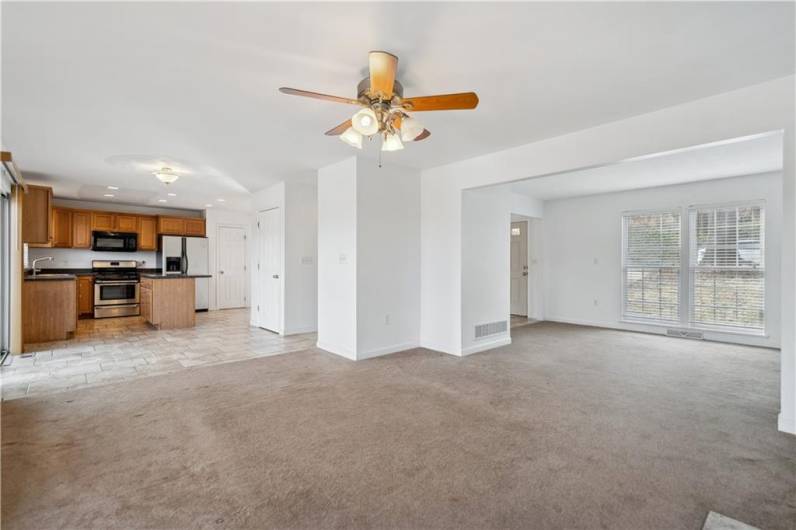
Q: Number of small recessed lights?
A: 6